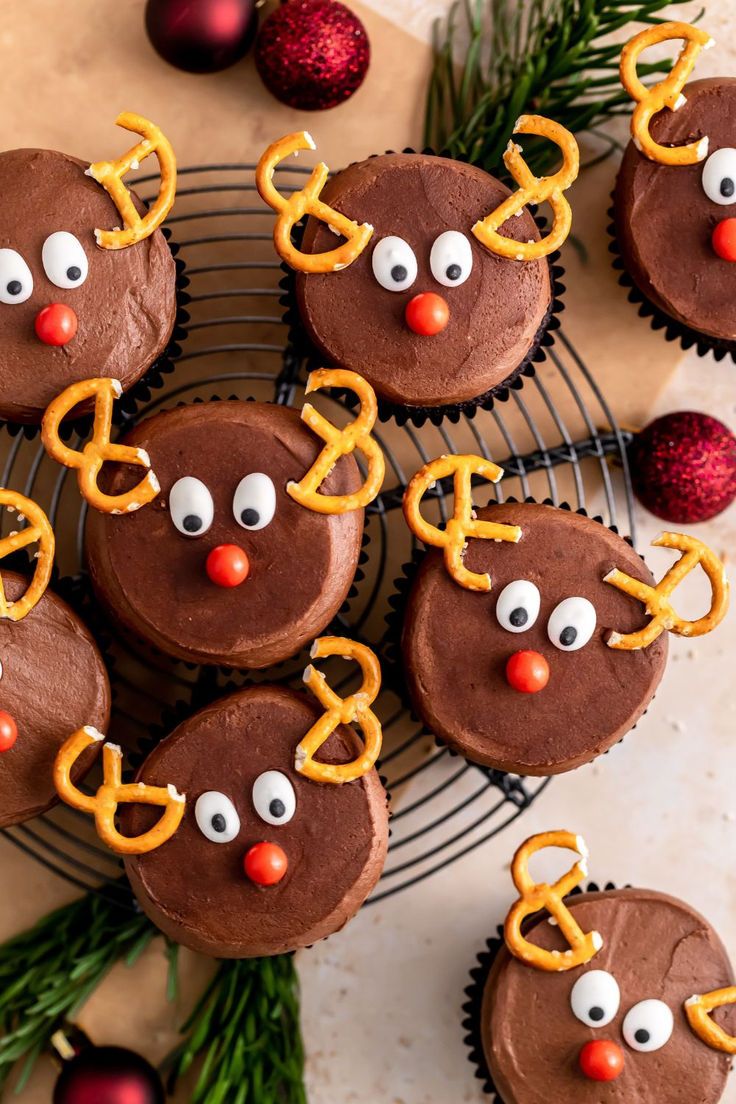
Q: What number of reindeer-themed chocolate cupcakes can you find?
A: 8